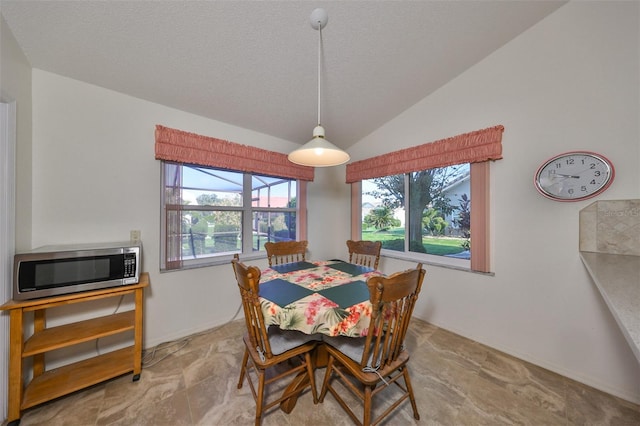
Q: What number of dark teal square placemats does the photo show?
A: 4